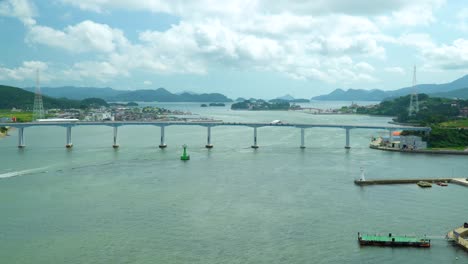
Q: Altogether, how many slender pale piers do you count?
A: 8